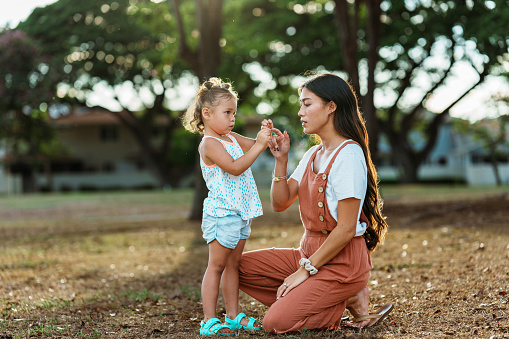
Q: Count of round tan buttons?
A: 5